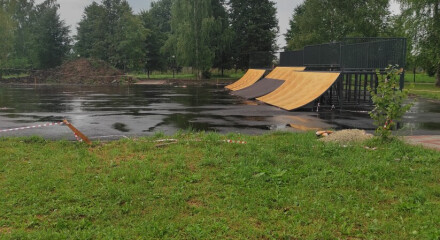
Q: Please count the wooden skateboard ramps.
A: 3